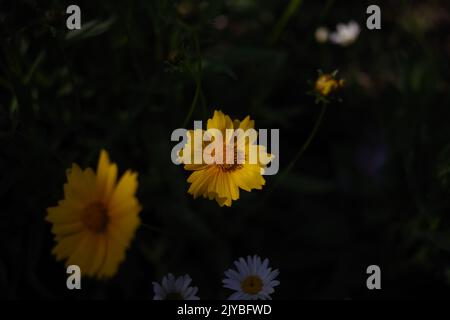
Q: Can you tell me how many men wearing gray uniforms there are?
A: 0